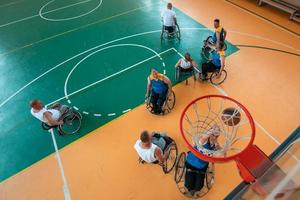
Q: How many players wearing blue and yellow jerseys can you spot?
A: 4